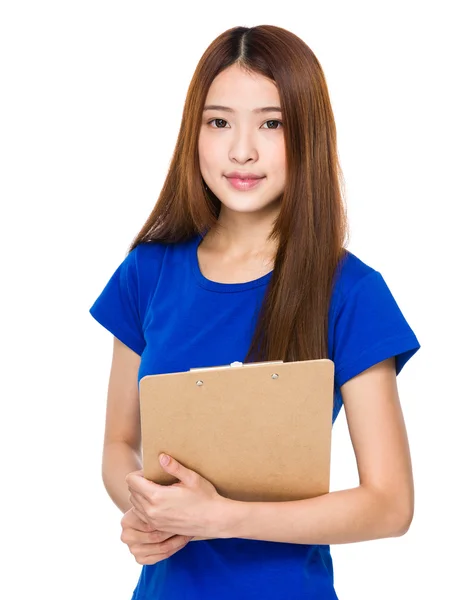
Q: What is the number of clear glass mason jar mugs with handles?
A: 0